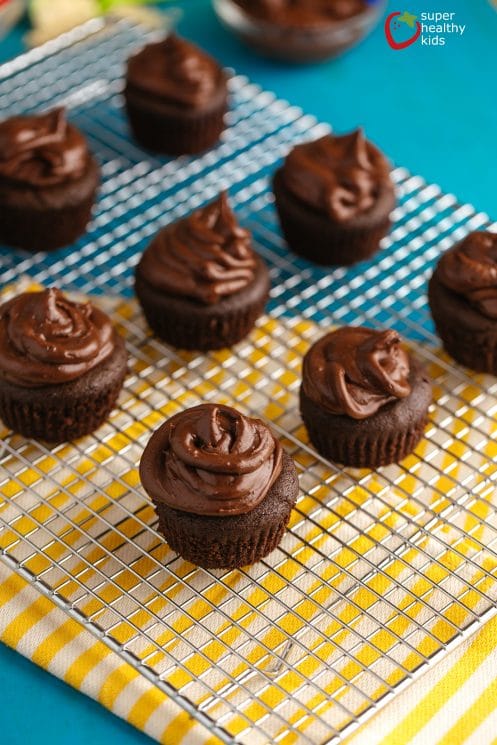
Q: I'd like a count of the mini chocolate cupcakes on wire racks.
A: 8